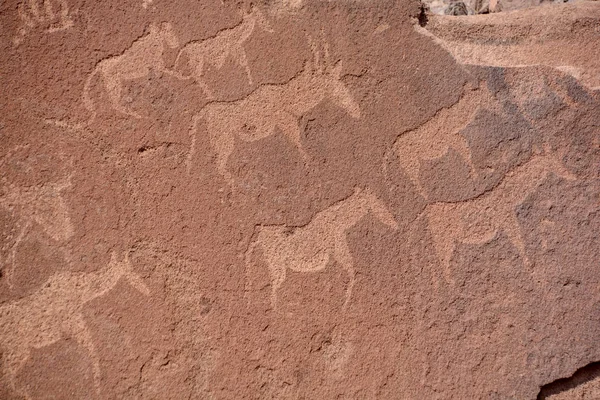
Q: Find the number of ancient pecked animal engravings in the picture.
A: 8